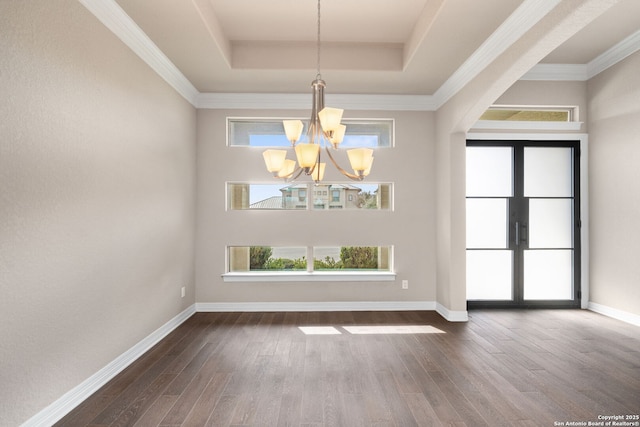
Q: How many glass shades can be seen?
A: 9